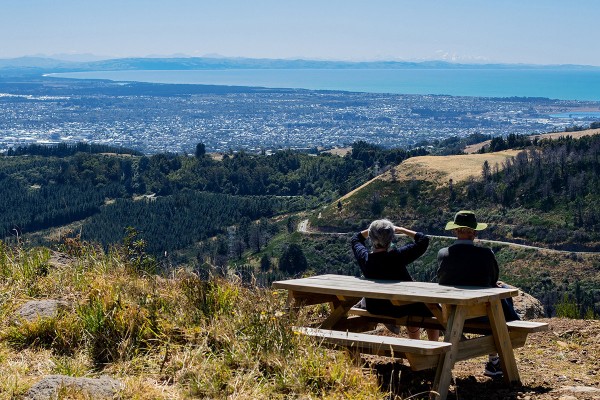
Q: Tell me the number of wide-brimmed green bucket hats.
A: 1